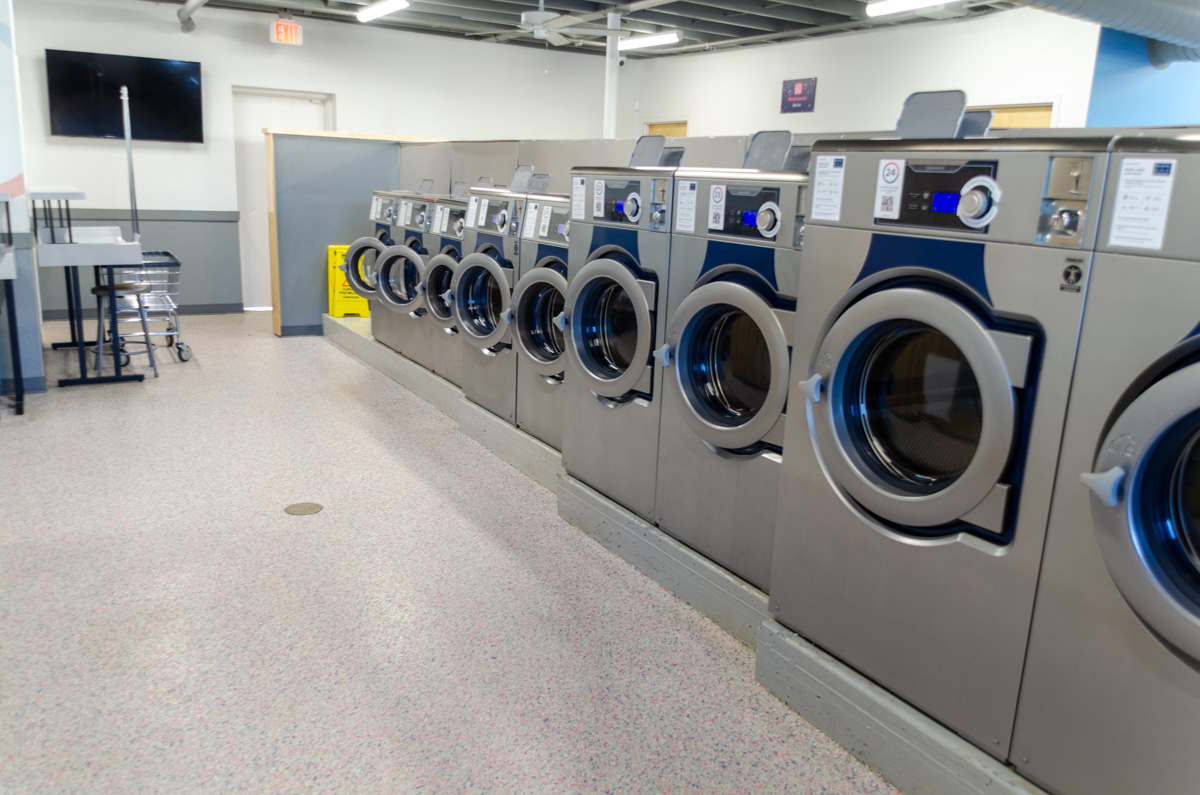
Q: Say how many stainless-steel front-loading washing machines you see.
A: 9